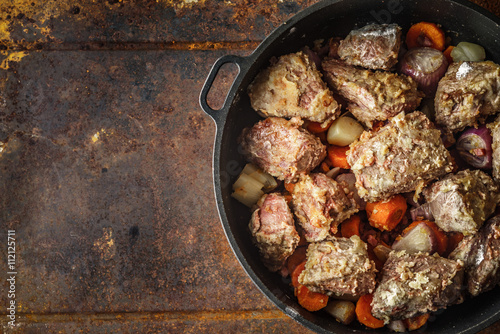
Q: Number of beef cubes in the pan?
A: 13